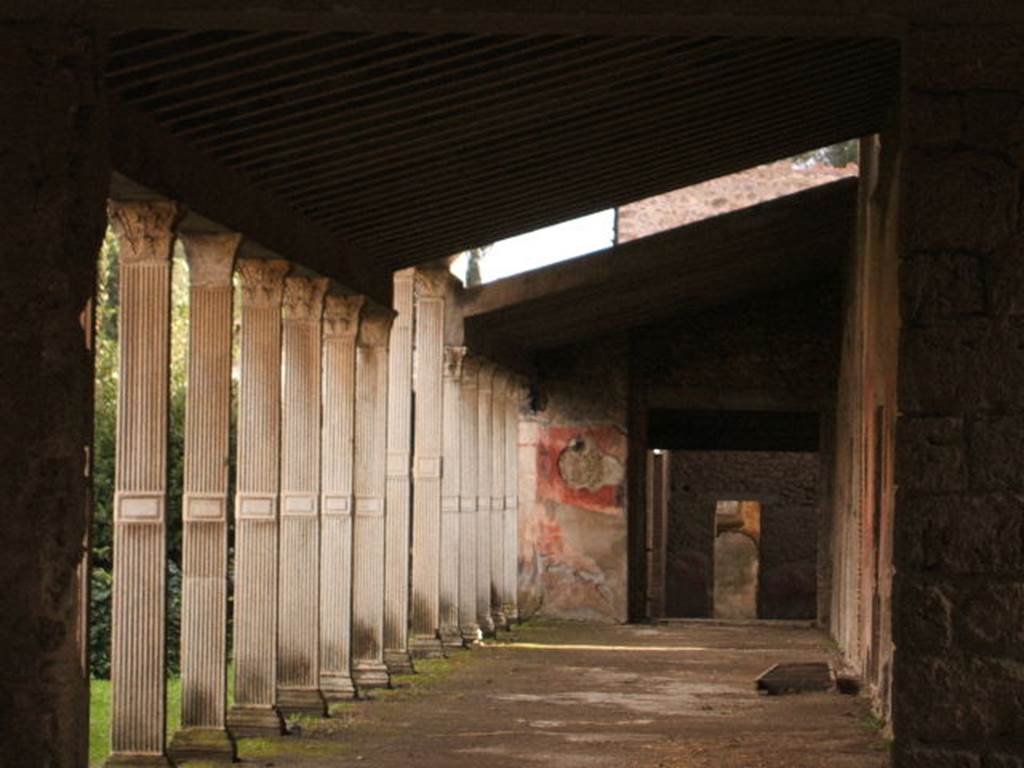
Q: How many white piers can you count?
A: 13